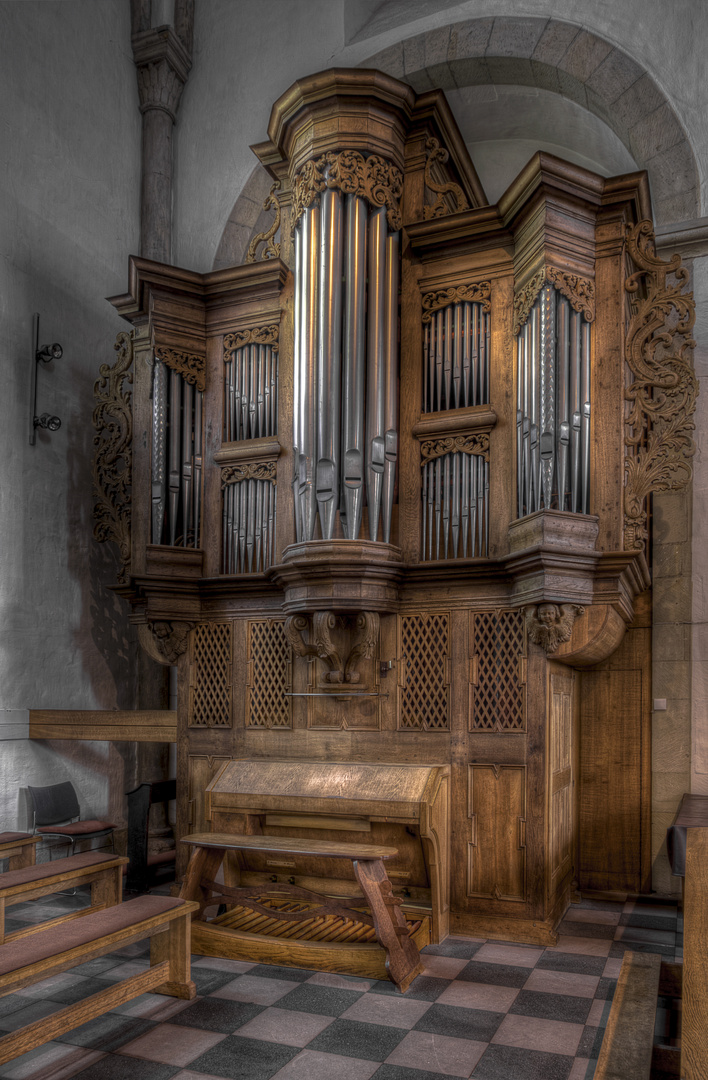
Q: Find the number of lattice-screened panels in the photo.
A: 4